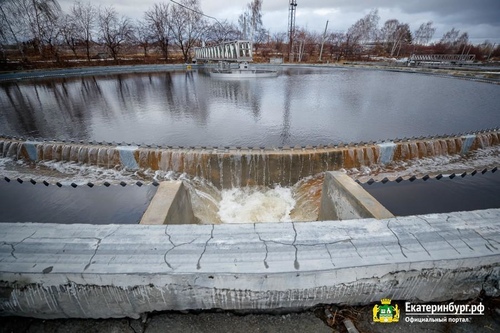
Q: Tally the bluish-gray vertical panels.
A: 4